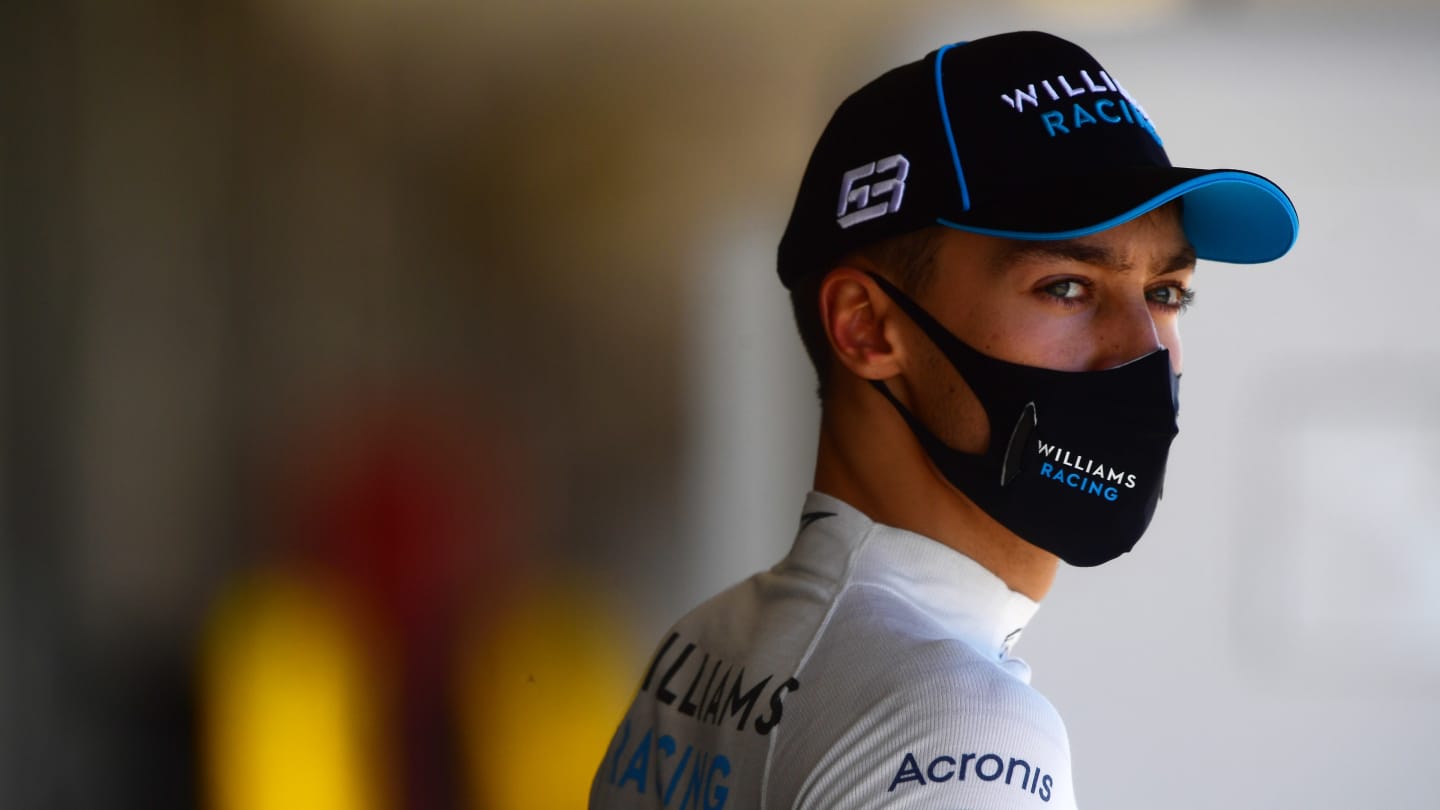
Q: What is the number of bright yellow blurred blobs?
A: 2